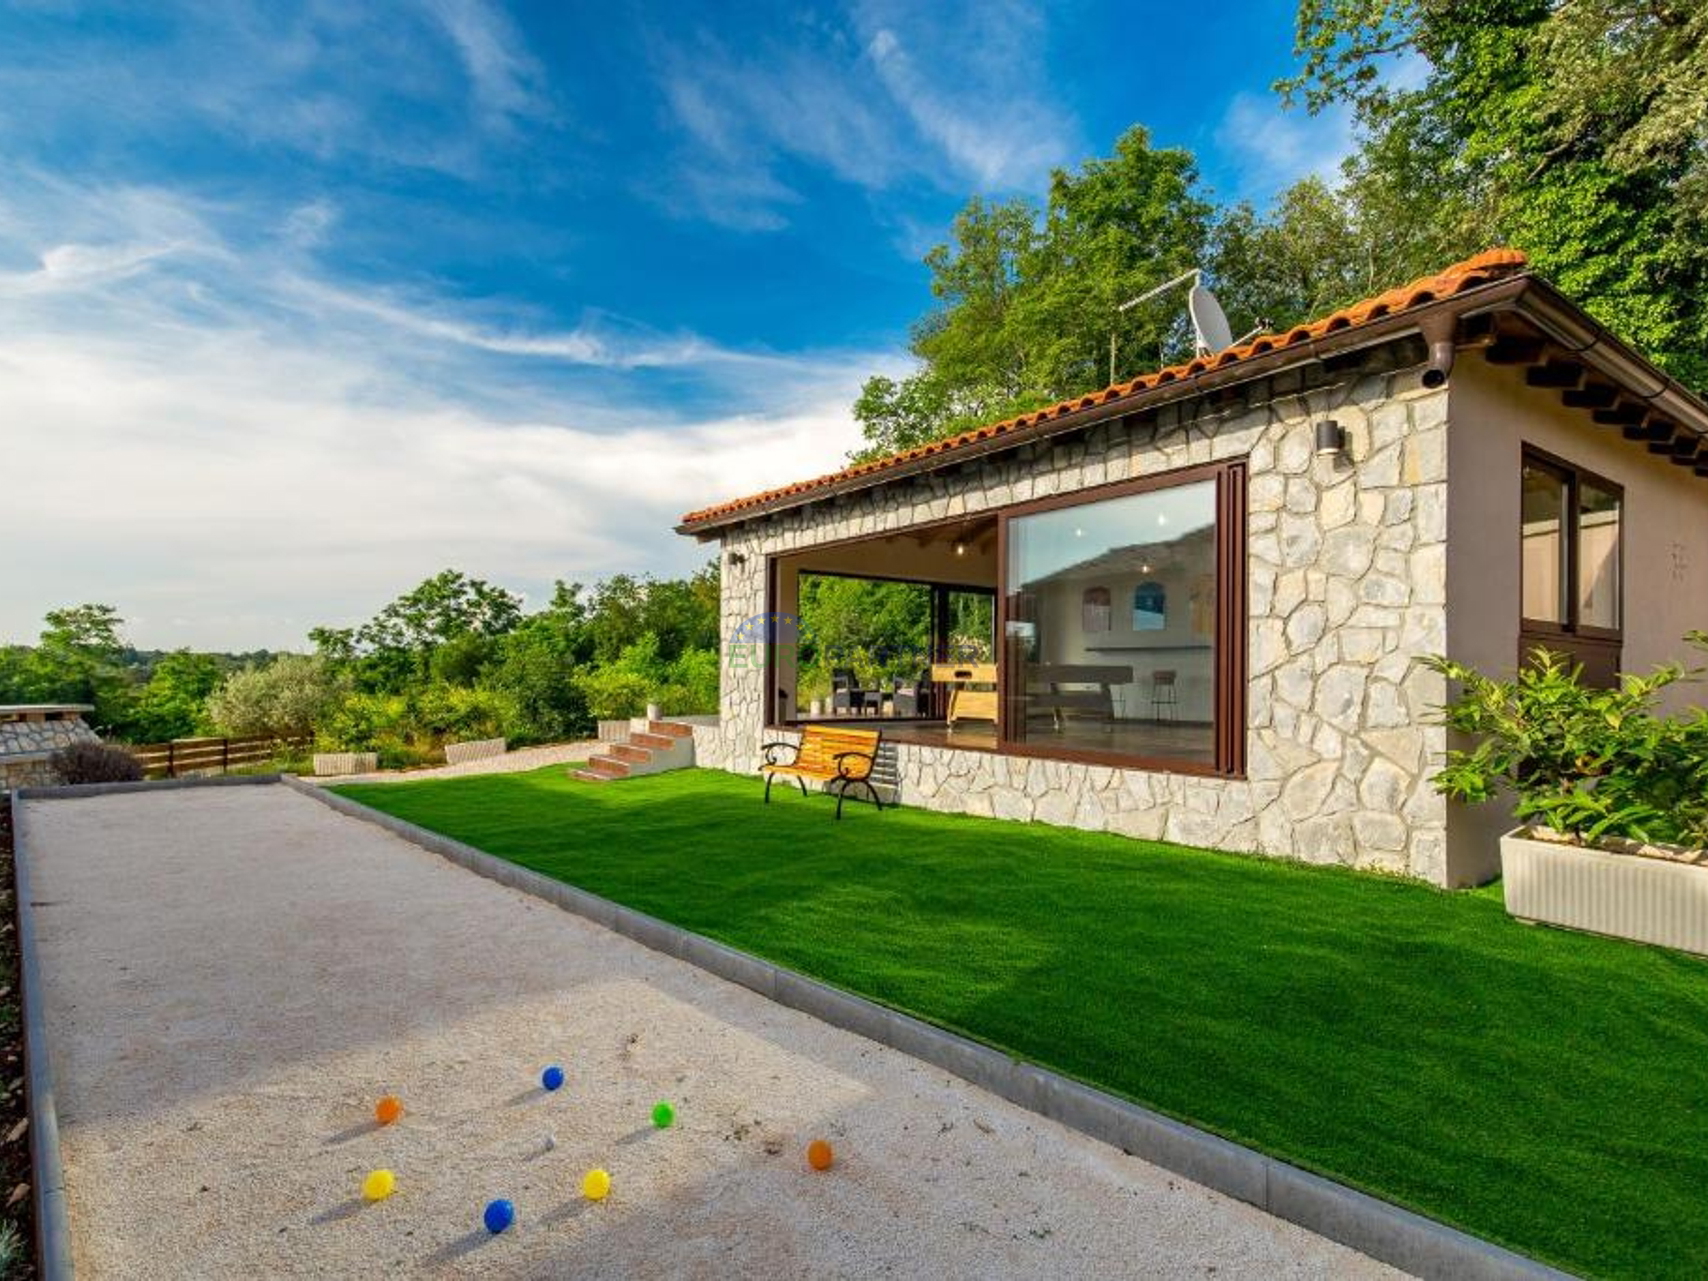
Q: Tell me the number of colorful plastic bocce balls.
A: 7